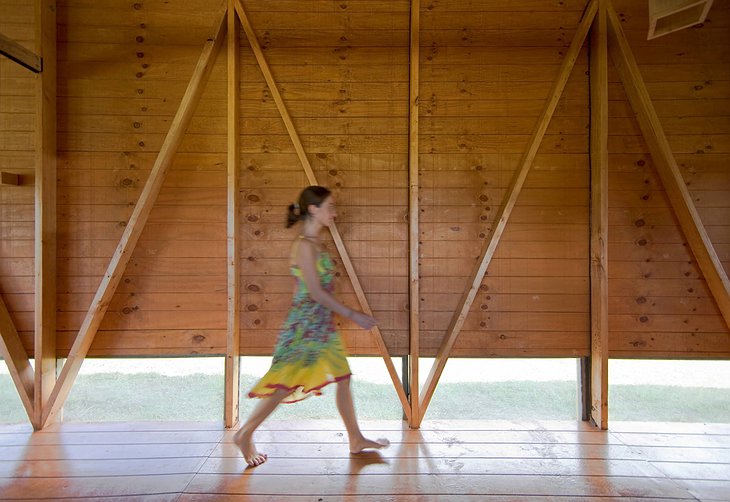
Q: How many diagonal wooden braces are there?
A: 5